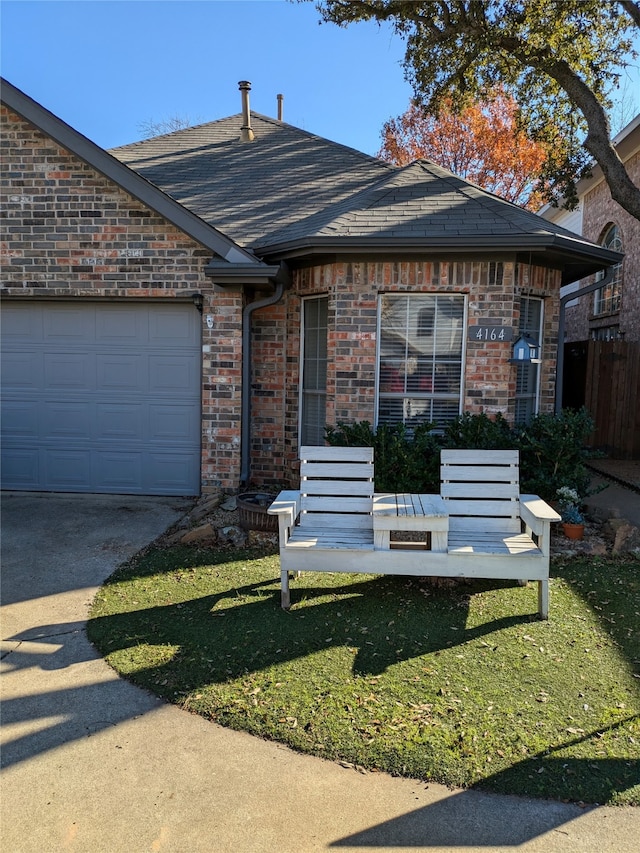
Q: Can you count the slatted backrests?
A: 2